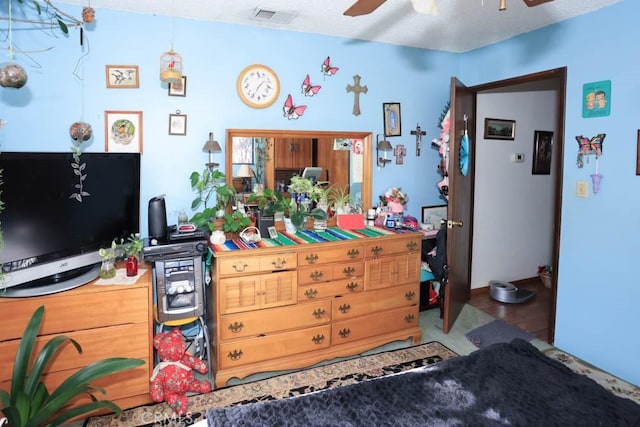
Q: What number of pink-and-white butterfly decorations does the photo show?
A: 3